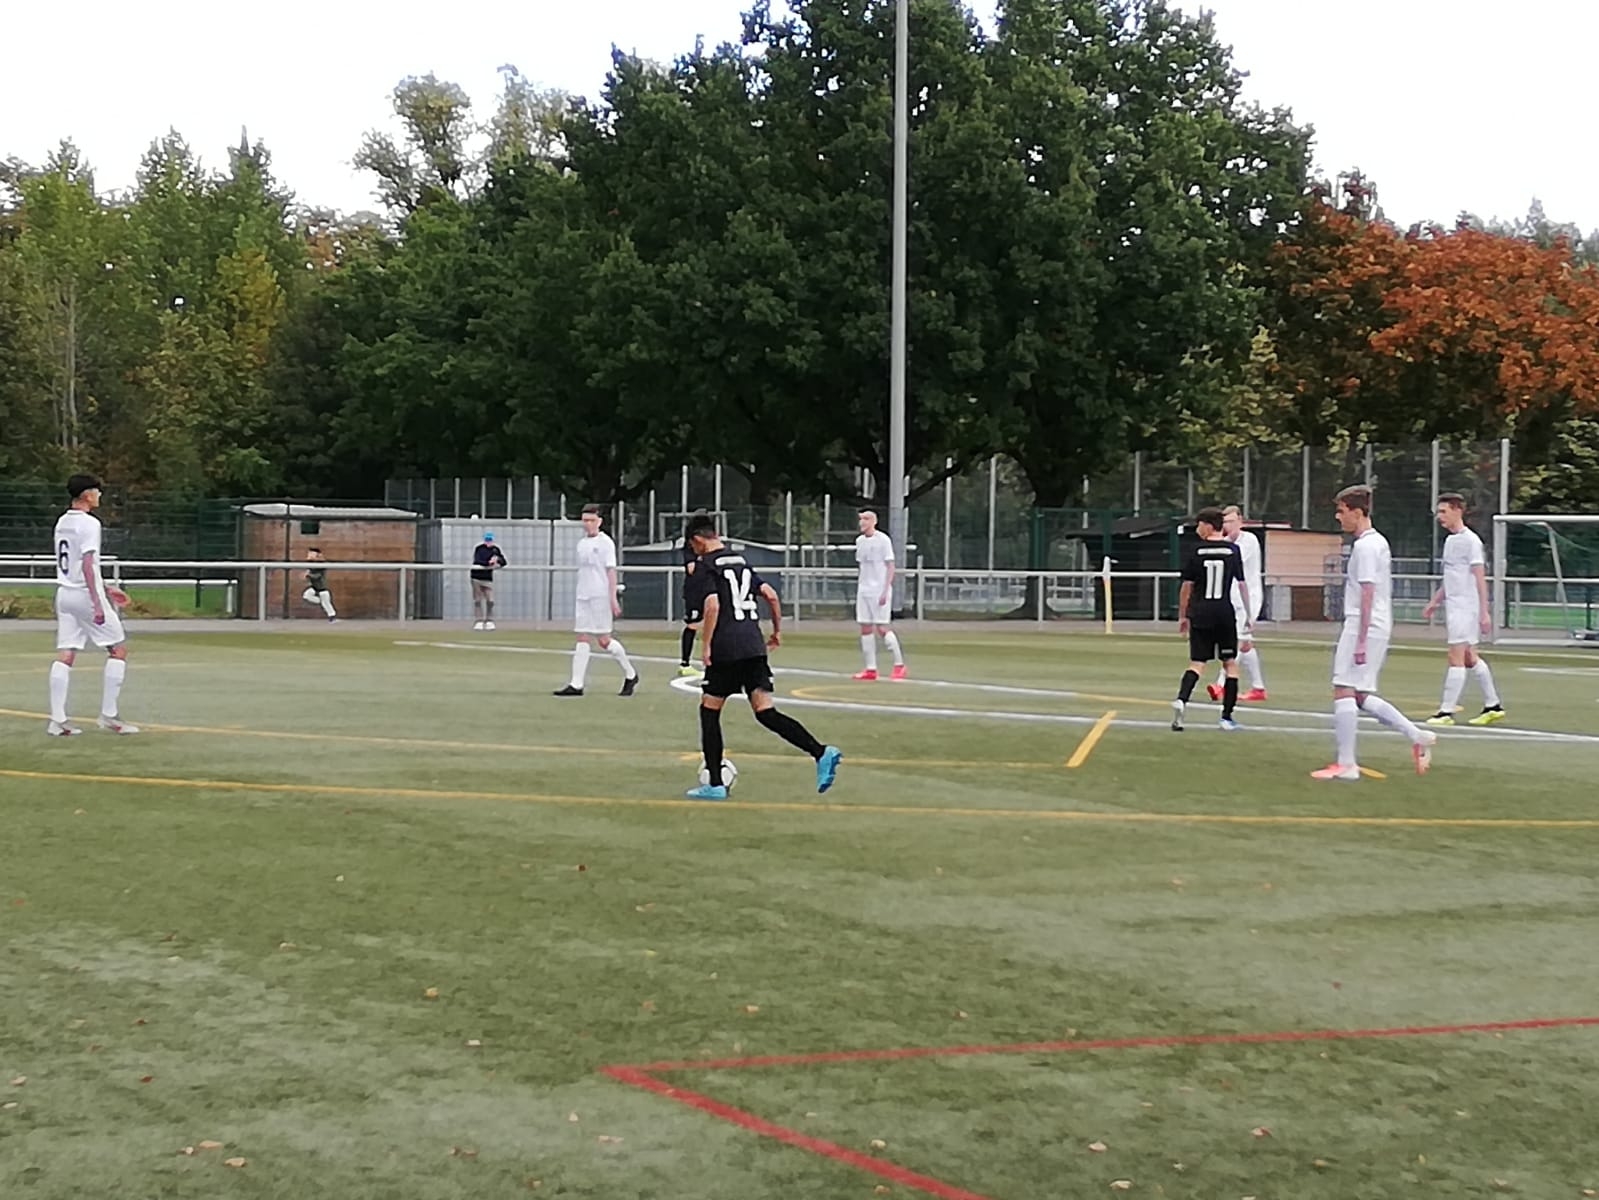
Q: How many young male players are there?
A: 9